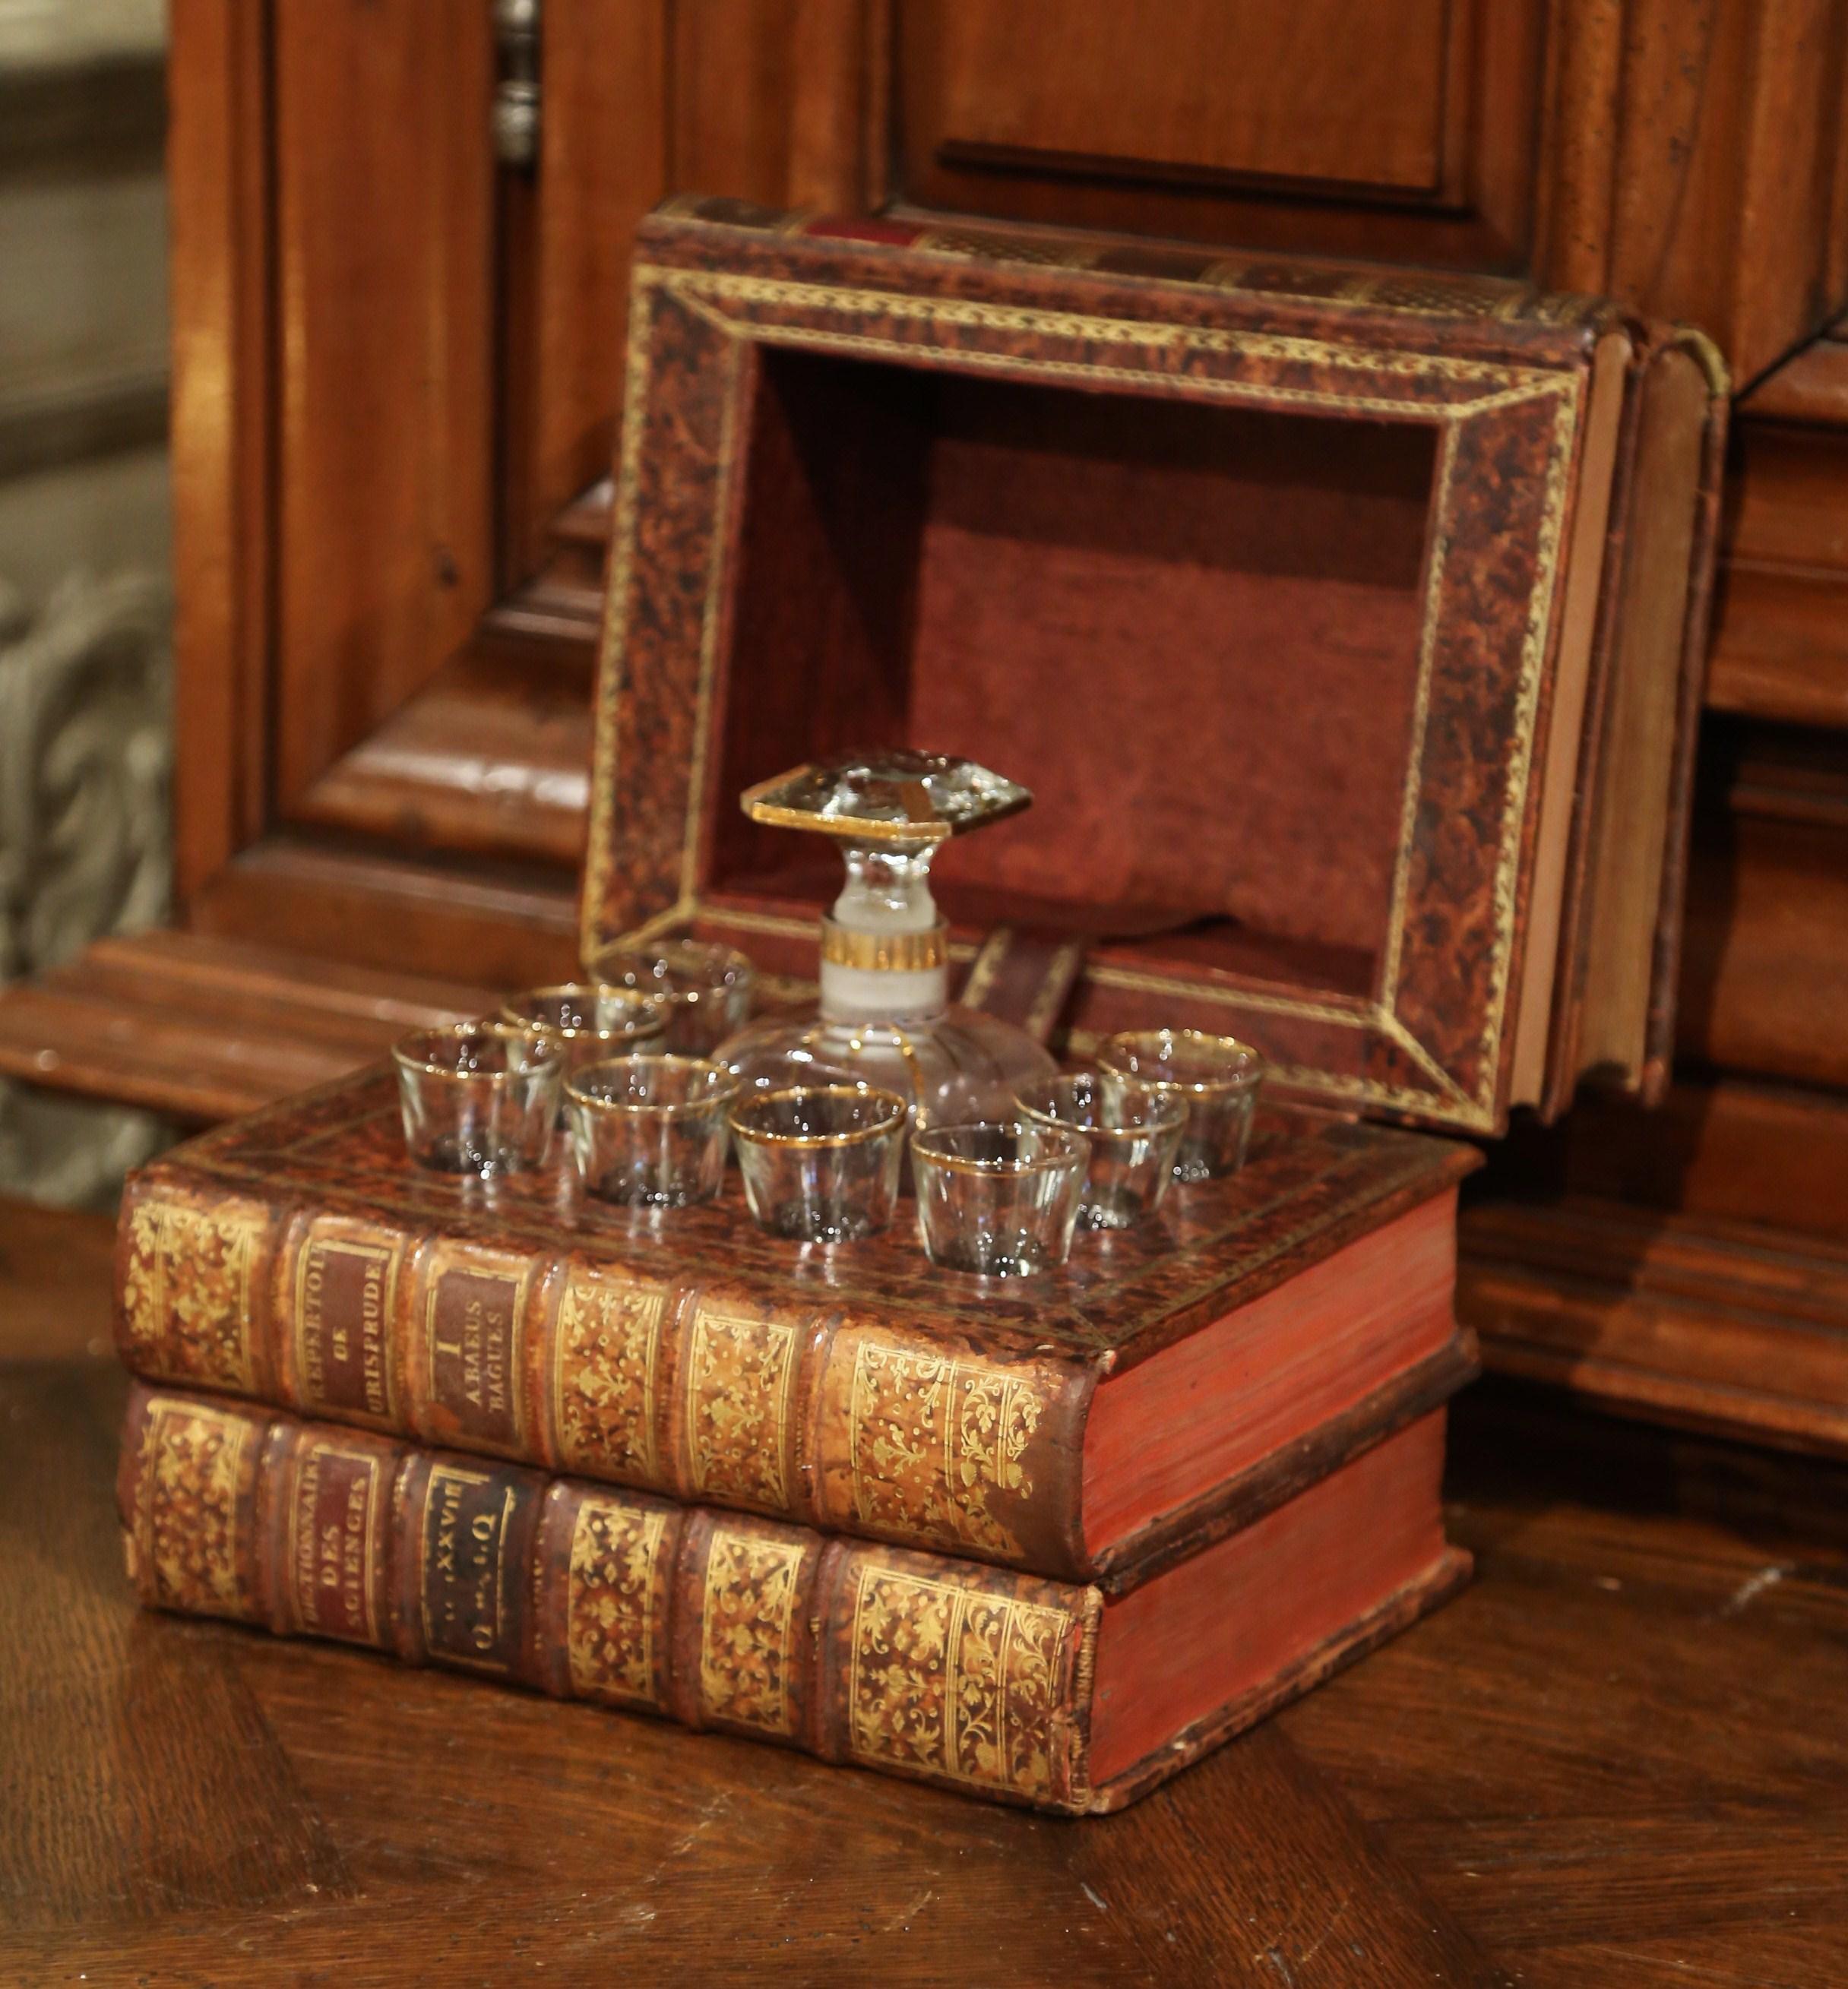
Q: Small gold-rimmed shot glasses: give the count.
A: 8